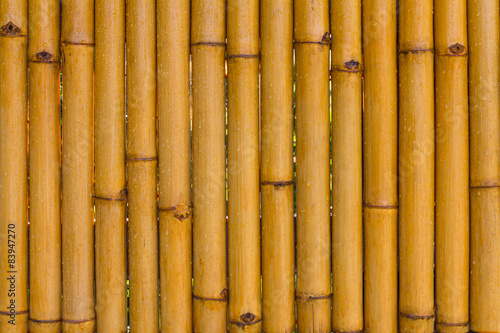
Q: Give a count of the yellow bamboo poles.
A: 15